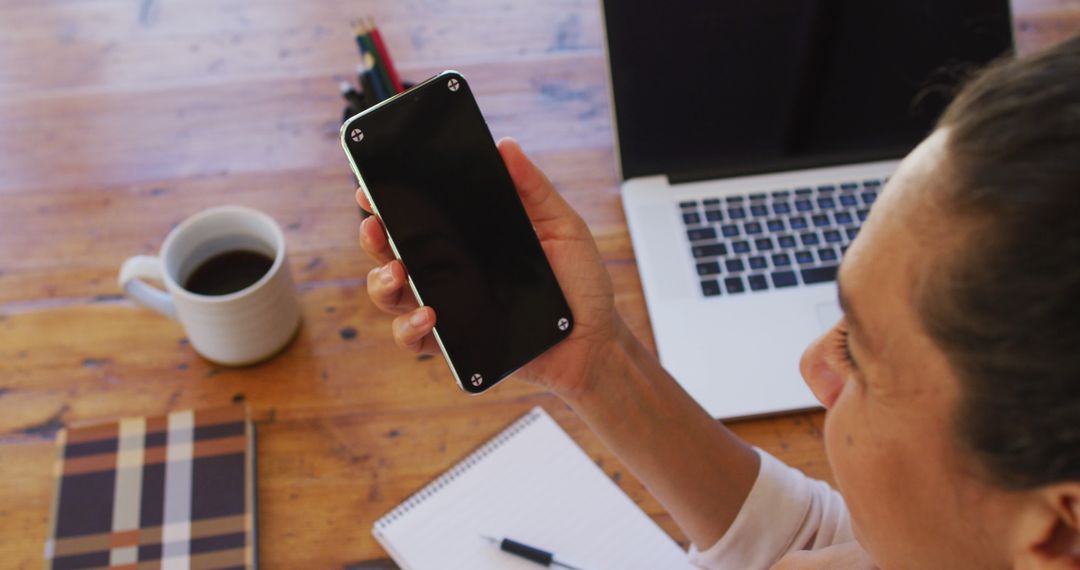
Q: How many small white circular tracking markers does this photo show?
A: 4